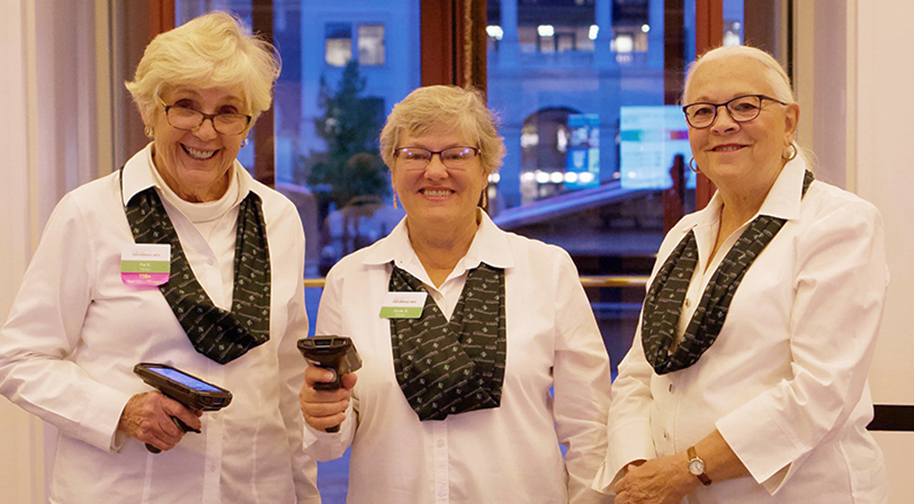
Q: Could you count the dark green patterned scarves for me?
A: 3